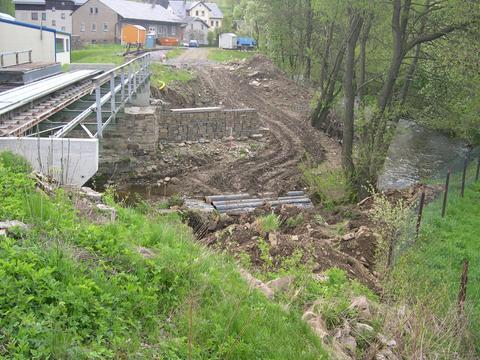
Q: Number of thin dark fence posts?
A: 6